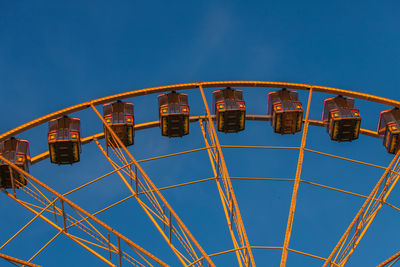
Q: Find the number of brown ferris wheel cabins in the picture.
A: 8